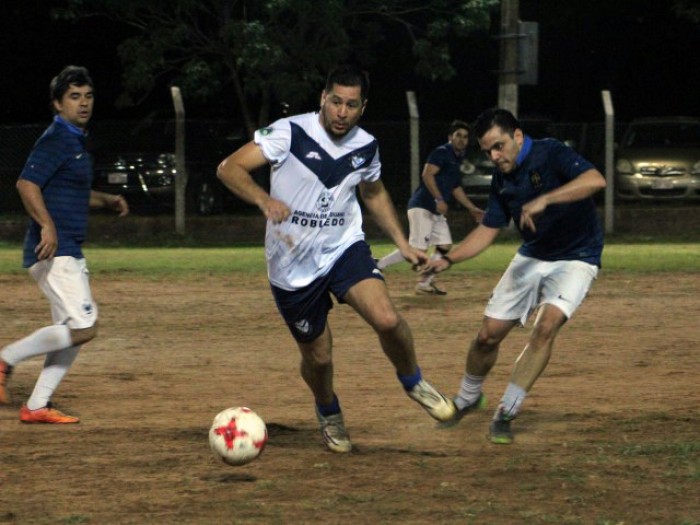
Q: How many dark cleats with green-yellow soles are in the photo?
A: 2